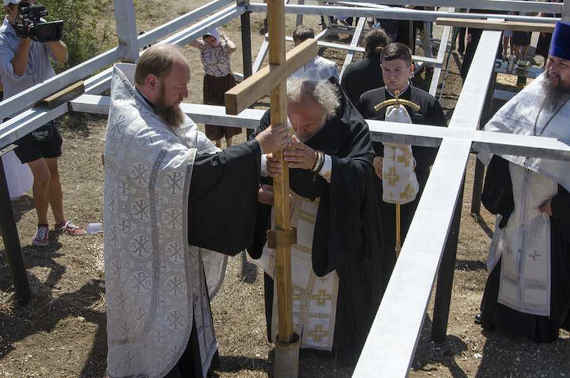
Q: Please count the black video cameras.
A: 1